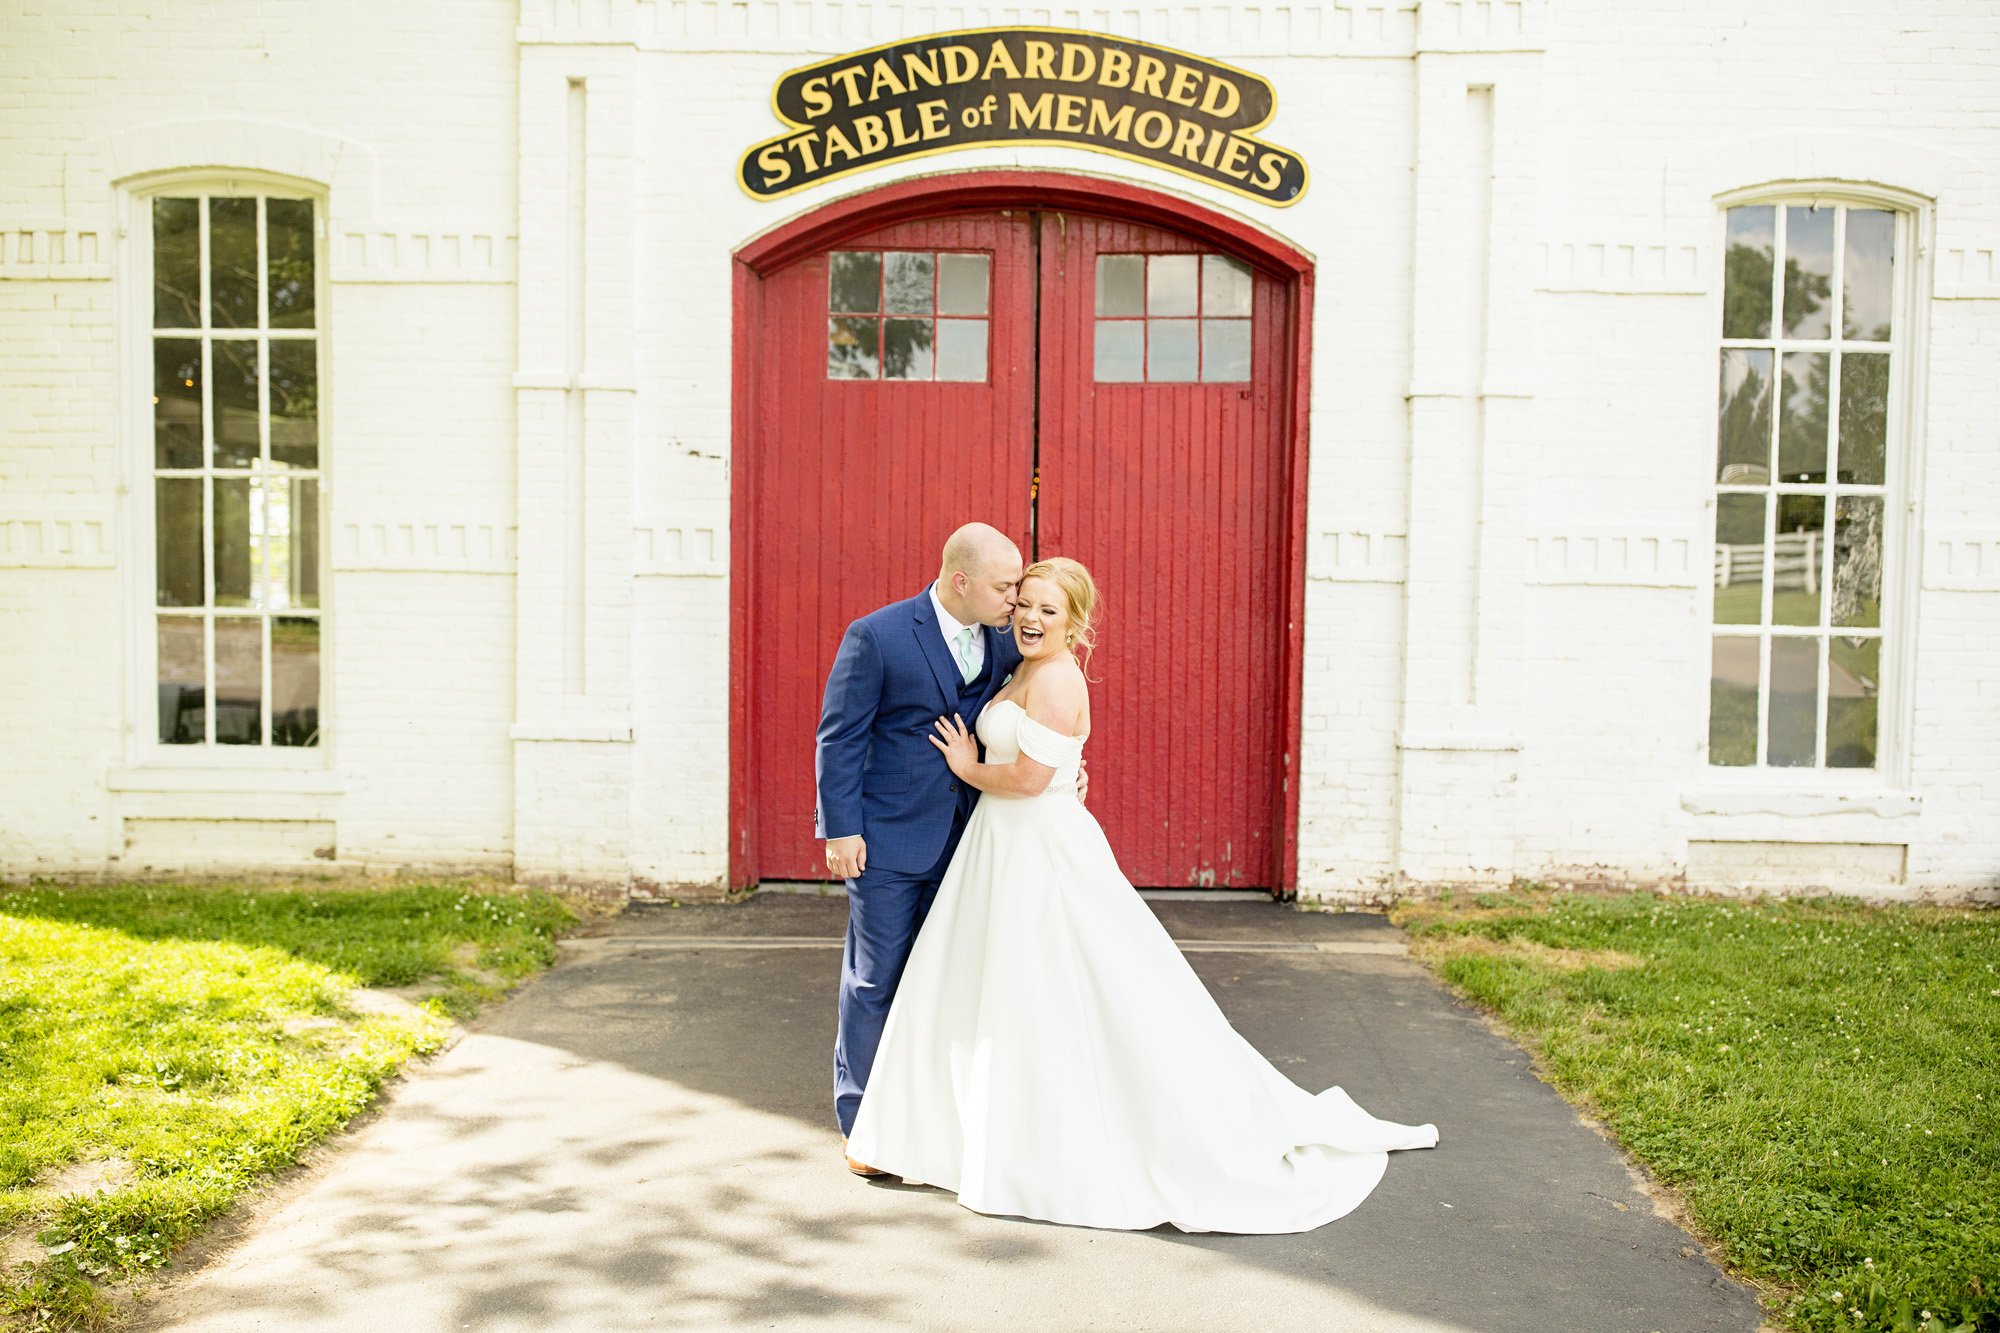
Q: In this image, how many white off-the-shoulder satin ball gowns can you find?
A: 1